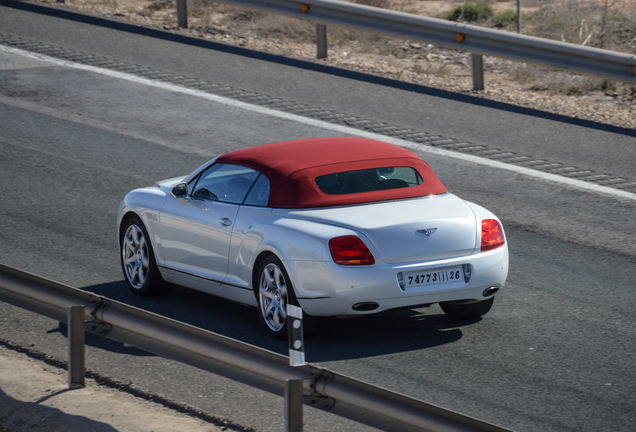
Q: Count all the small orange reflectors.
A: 2